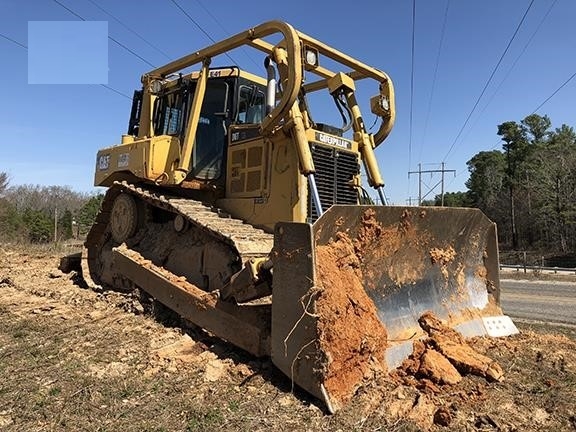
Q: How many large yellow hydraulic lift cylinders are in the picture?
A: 2